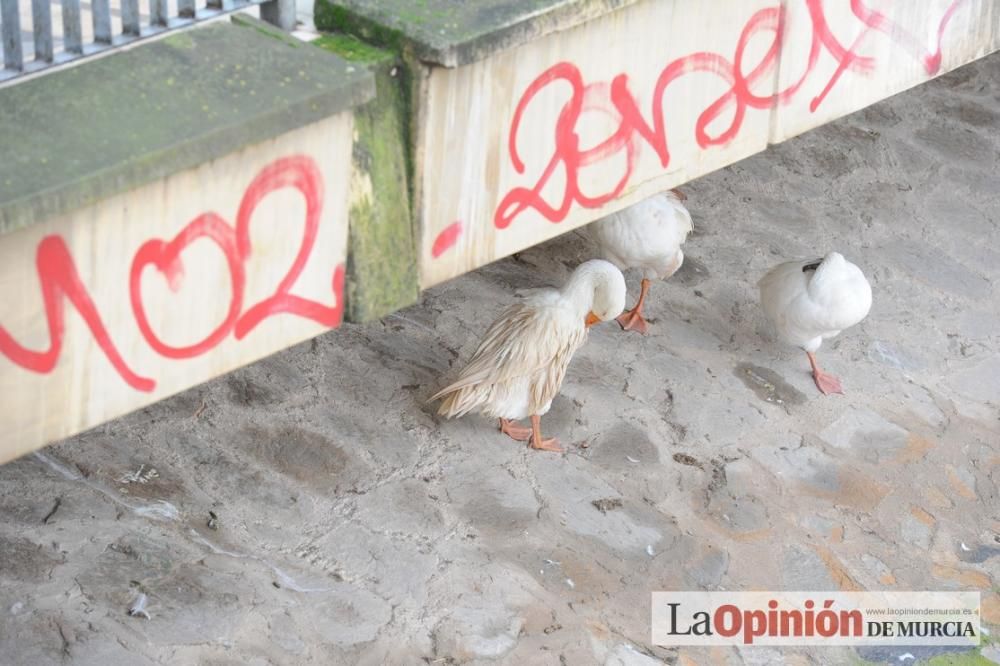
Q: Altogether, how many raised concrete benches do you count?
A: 2